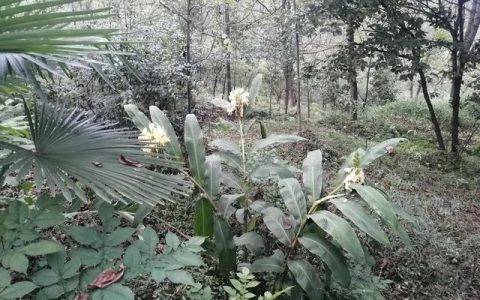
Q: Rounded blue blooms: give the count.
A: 0